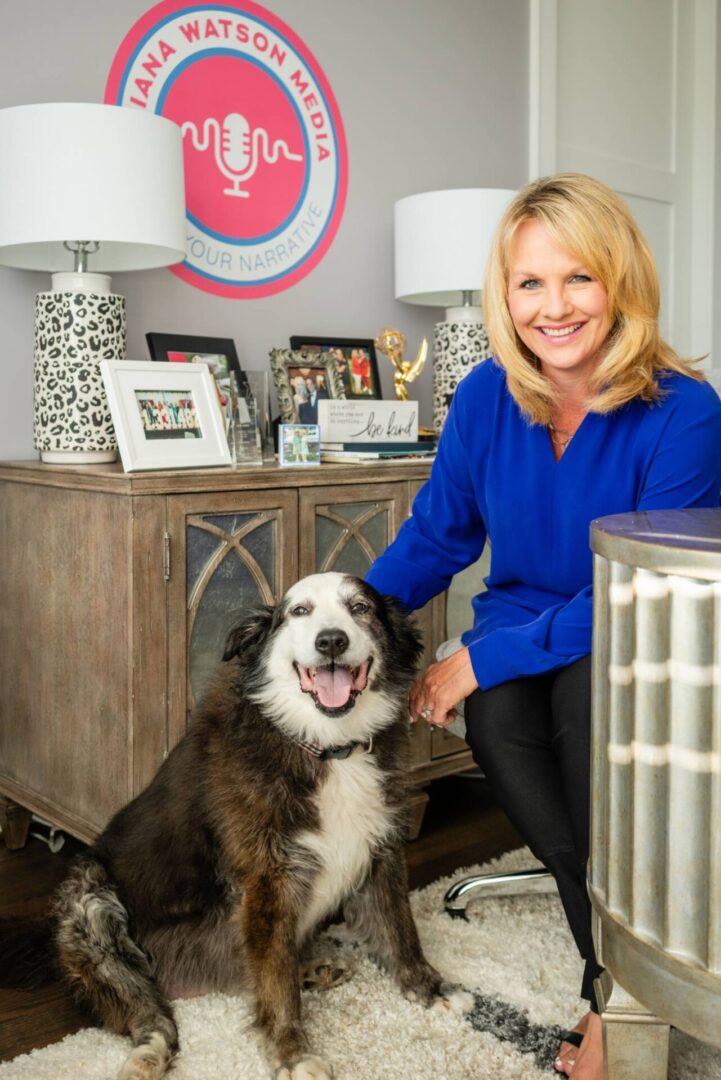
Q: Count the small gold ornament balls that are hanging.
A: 0